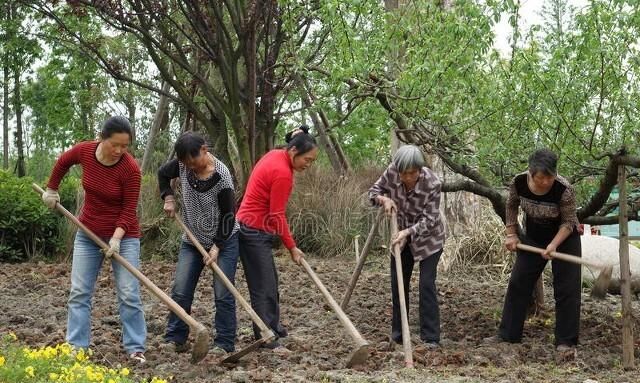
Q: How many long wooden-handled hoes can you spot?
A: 5